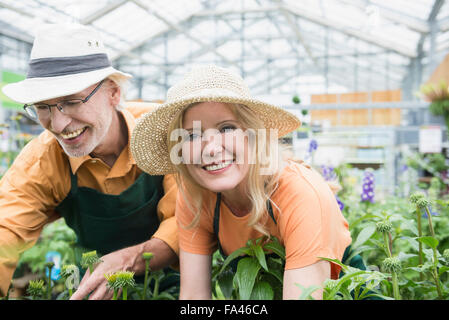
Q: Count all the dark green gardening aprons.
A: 2